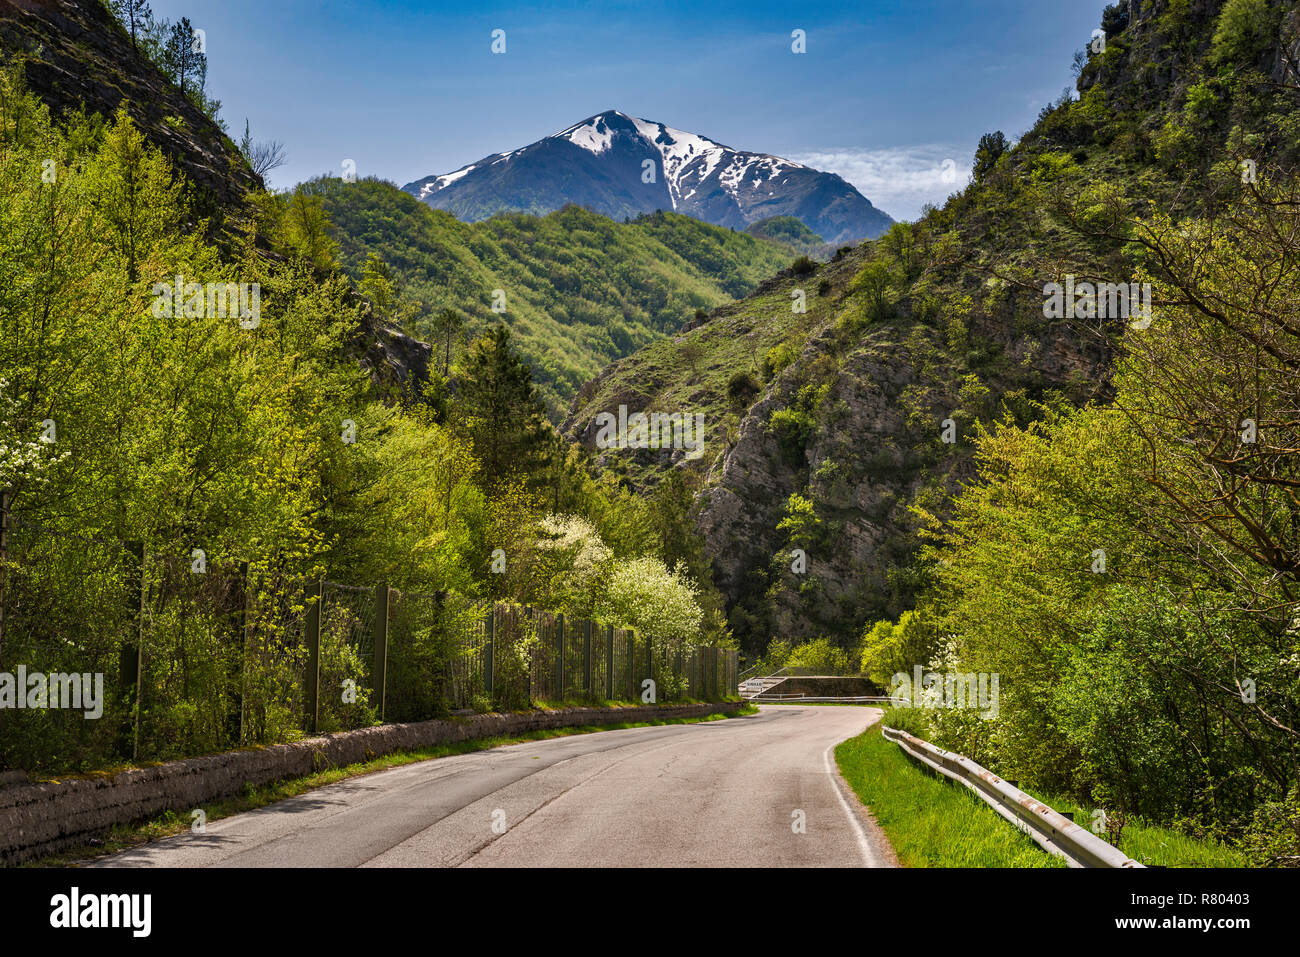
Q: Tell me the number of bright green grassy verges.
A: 2